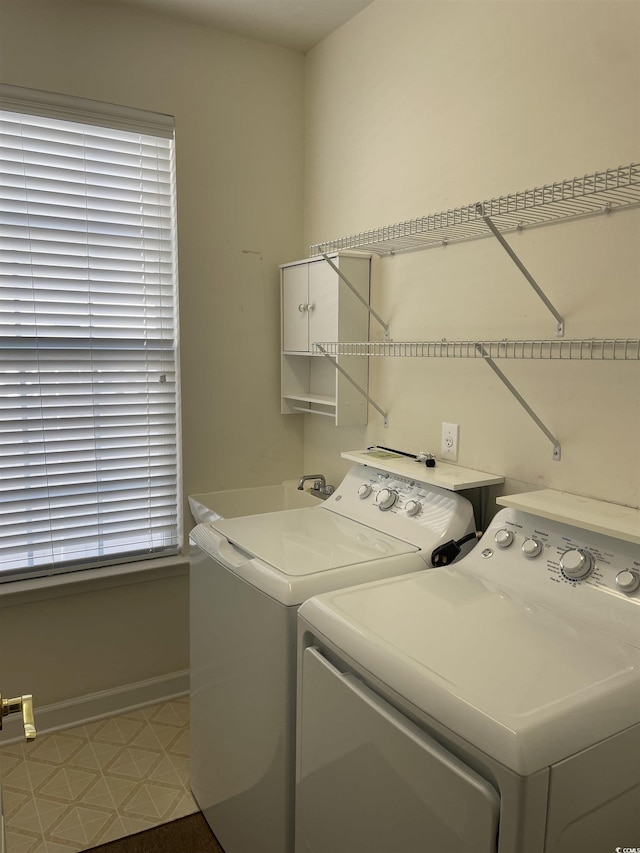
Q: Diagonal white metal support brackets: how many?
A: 4